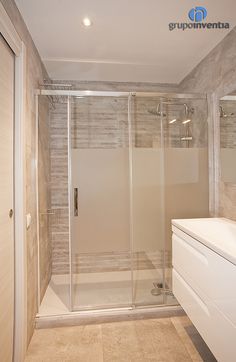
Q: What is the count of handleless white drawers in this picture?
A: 2